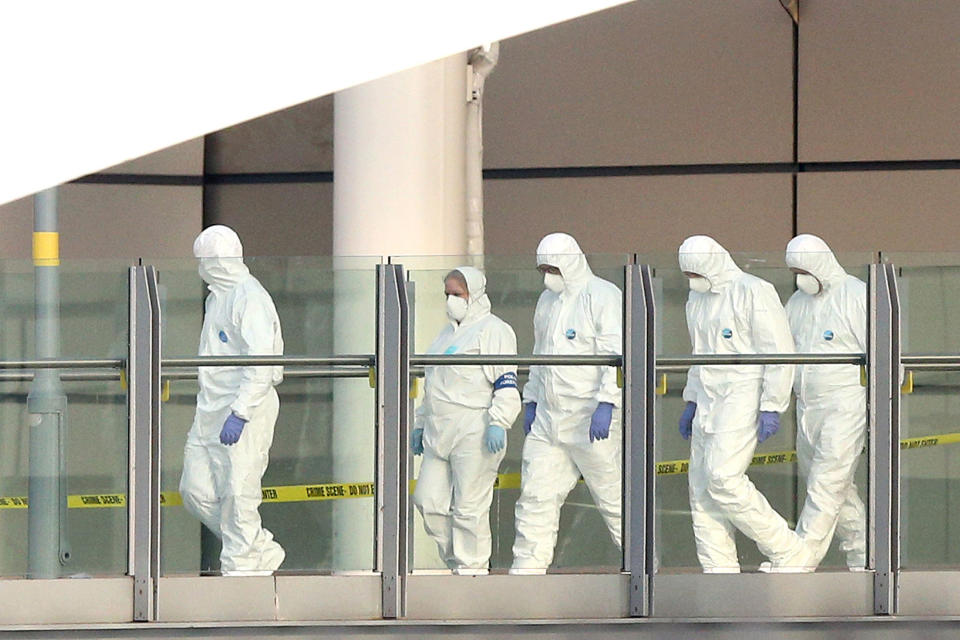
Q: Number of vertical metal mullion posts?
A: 4